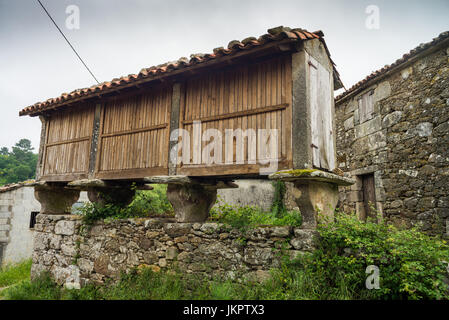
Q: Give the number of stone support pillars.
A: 4